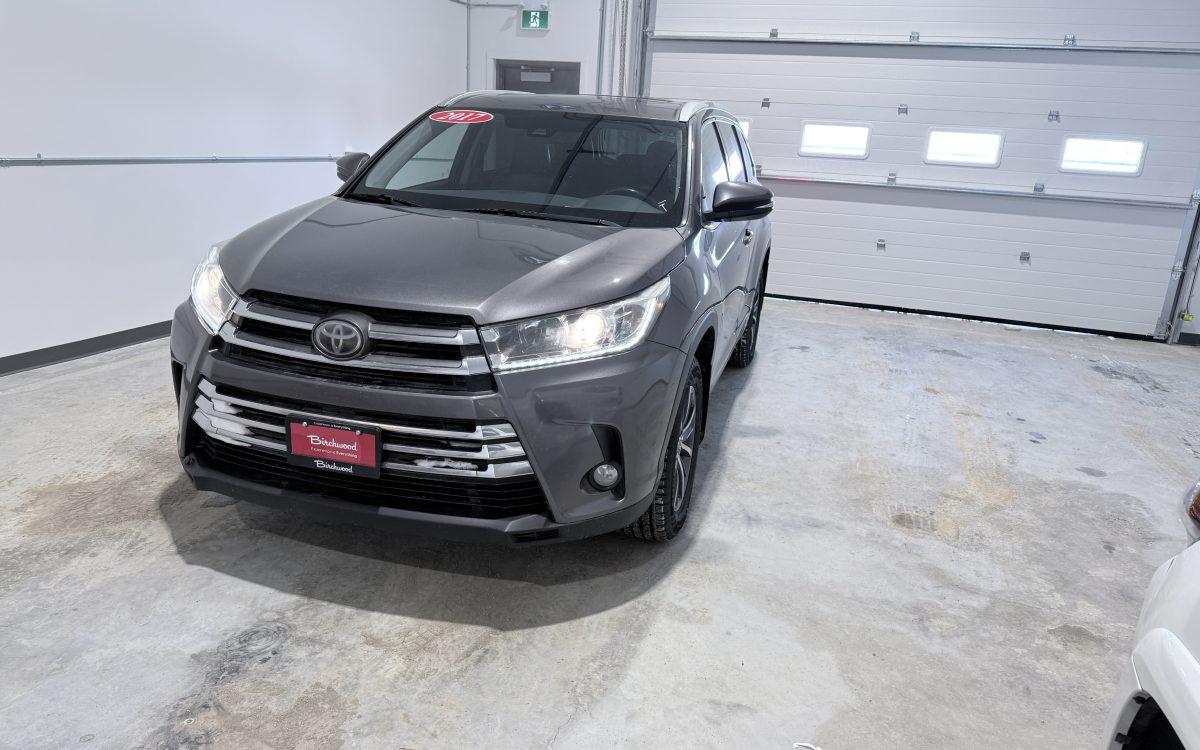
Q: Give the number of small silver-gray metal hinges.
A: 11